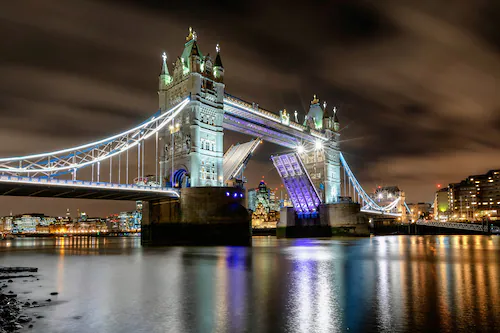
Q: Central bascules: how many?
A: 2